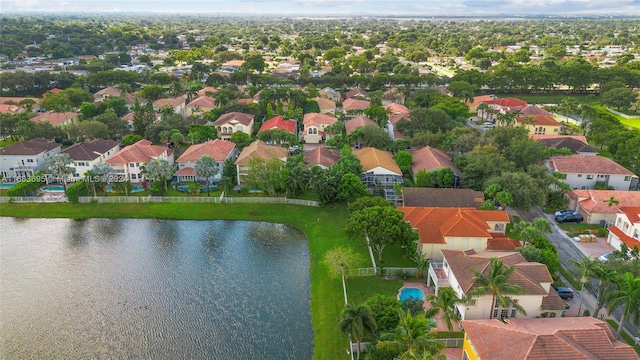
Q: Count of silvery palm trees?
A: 4